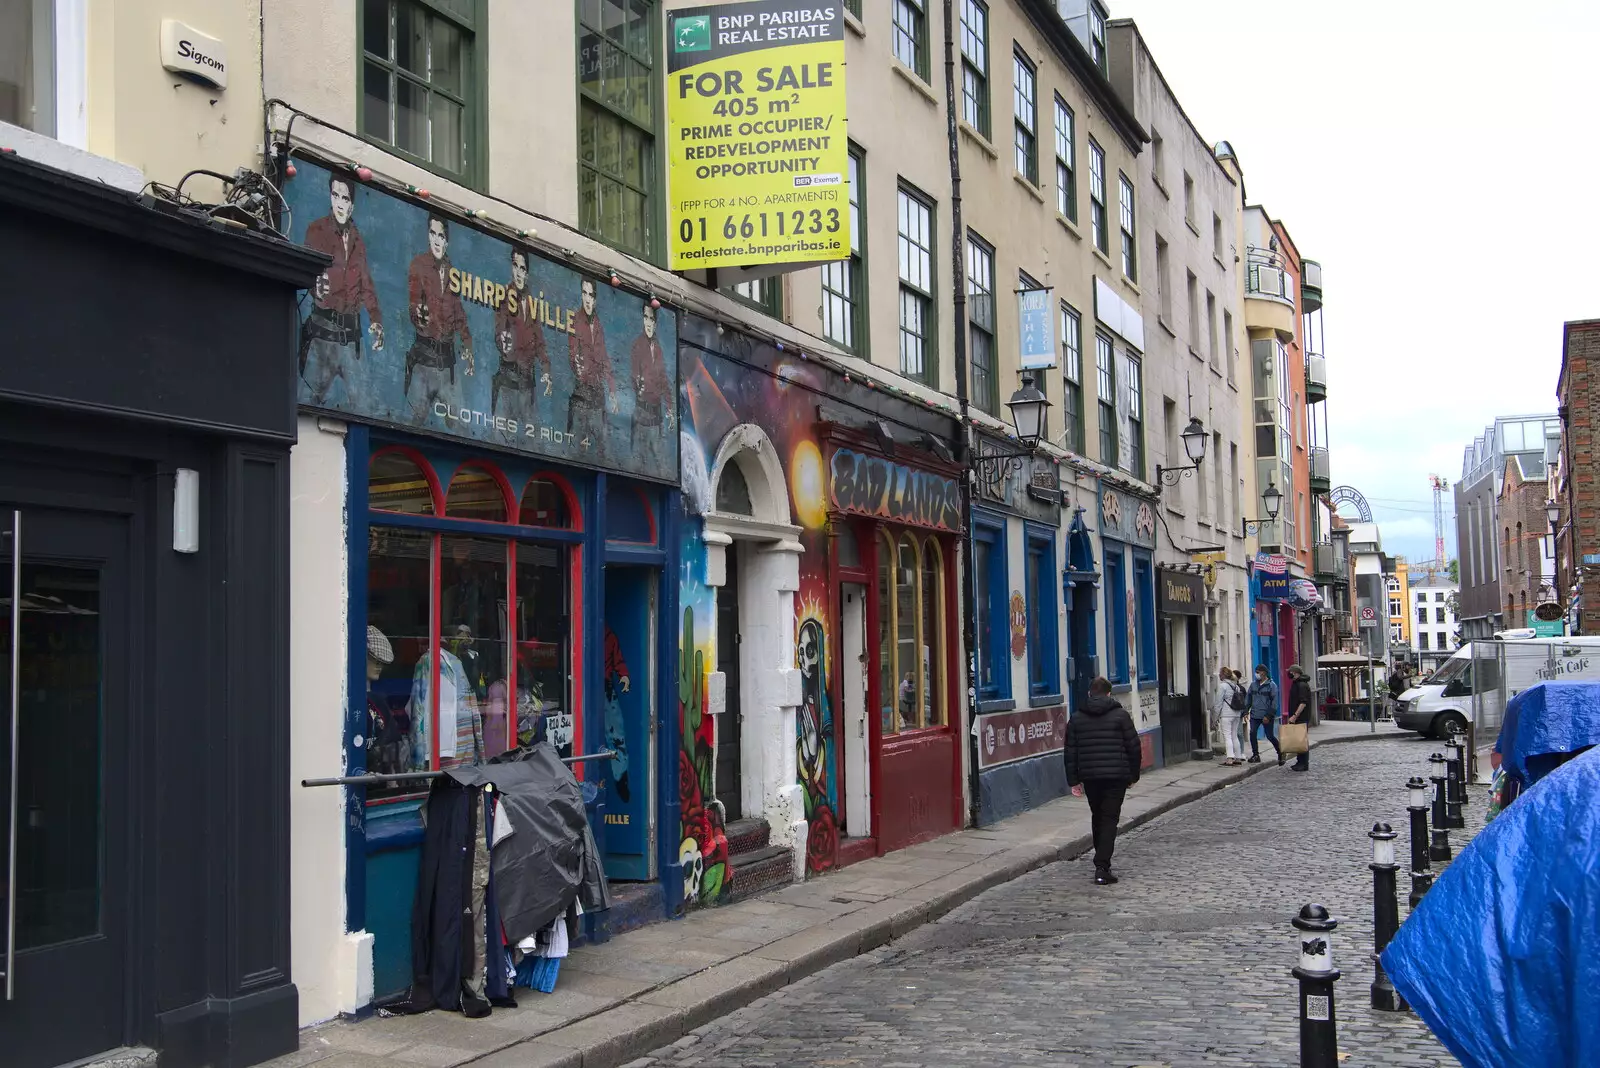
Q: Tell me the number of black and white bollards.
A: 6